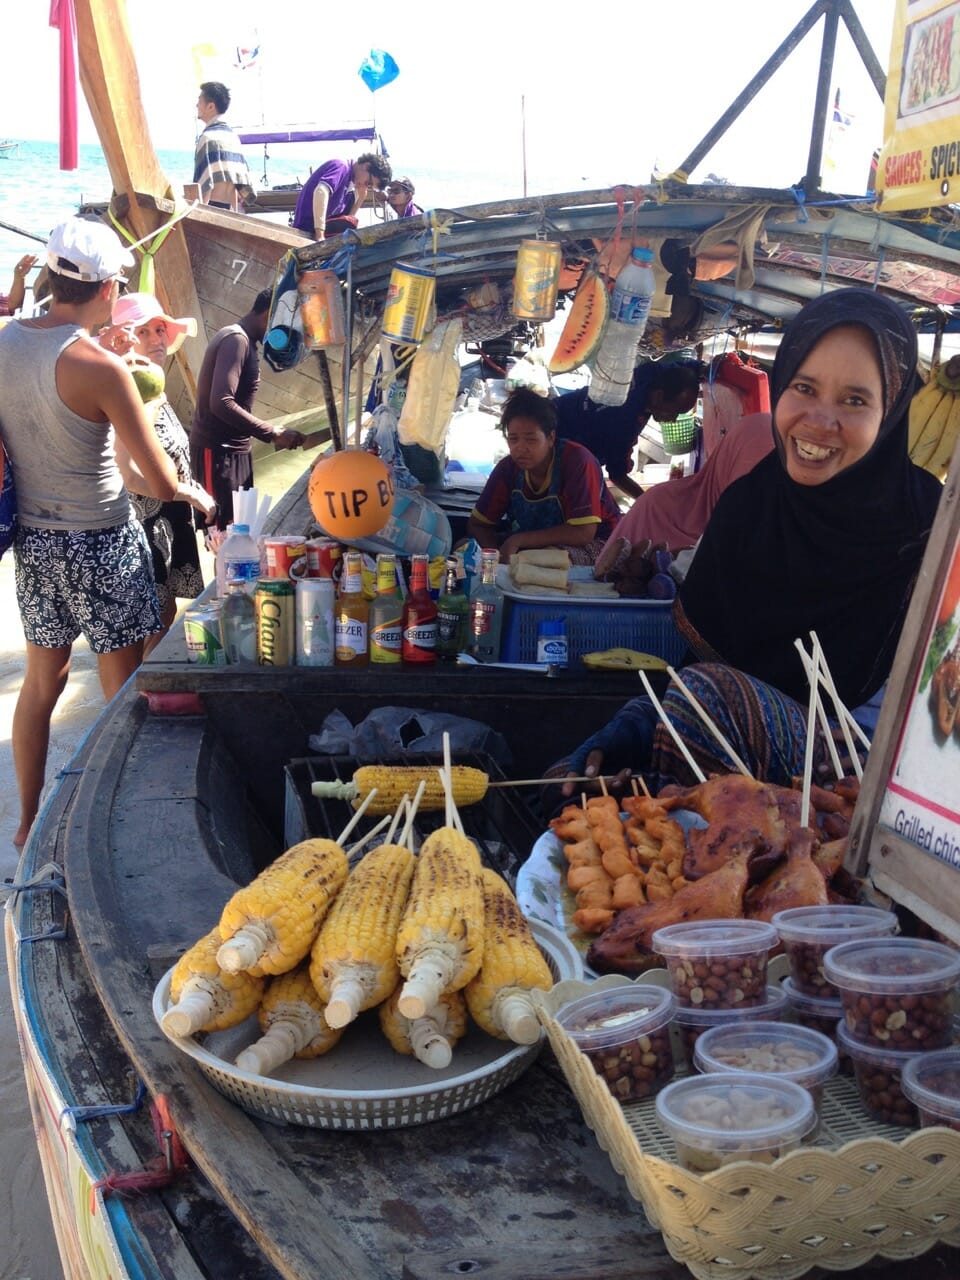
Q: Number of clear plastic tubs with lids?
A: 10